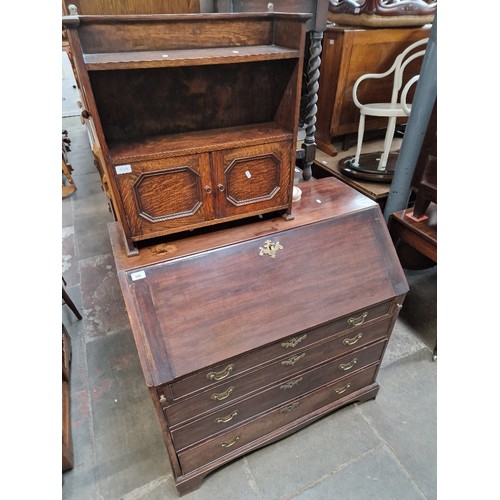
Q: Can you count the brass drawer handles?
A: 8